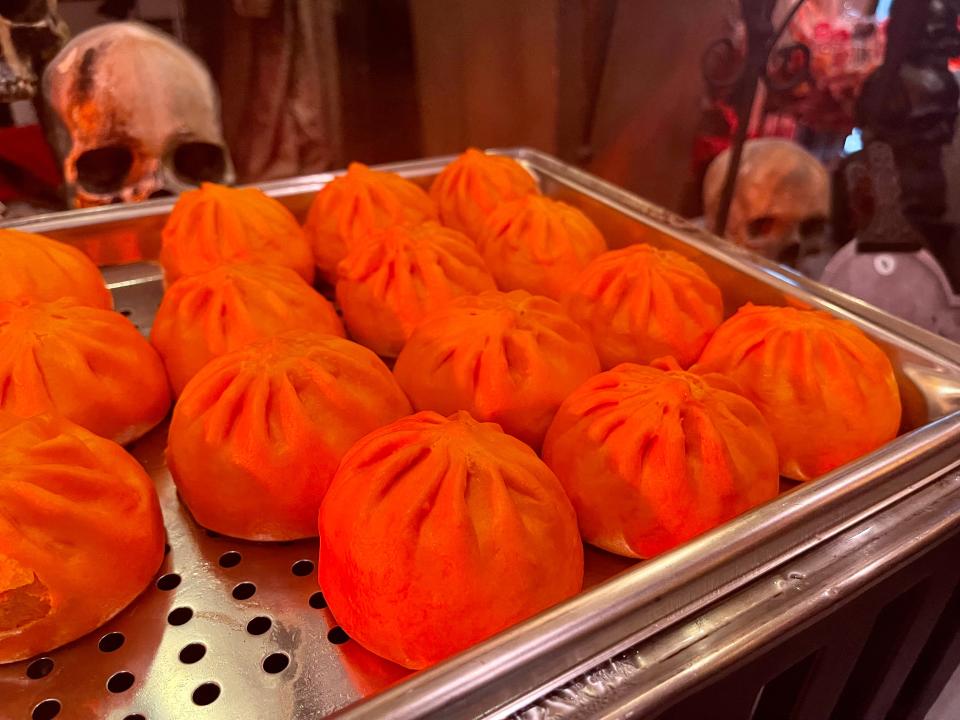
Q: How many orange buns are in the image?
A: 15